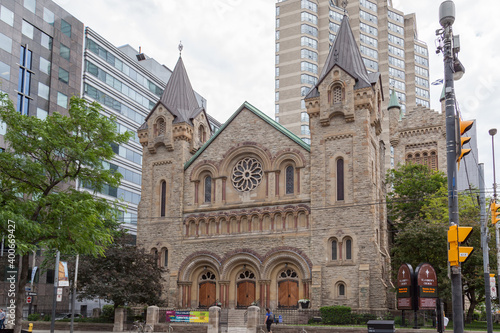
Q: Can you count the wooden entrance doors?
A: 3